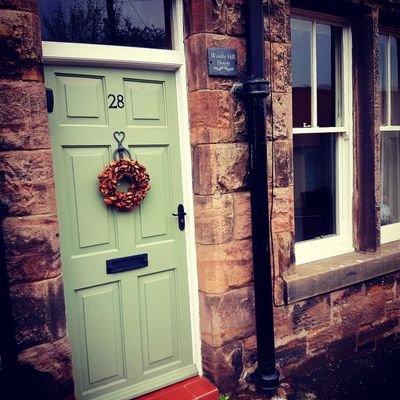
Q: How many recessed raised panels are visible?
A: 6